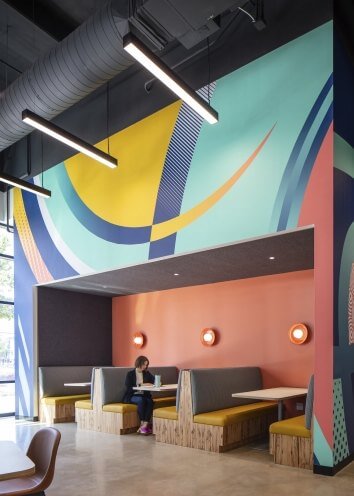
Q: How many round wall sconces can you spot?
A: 3